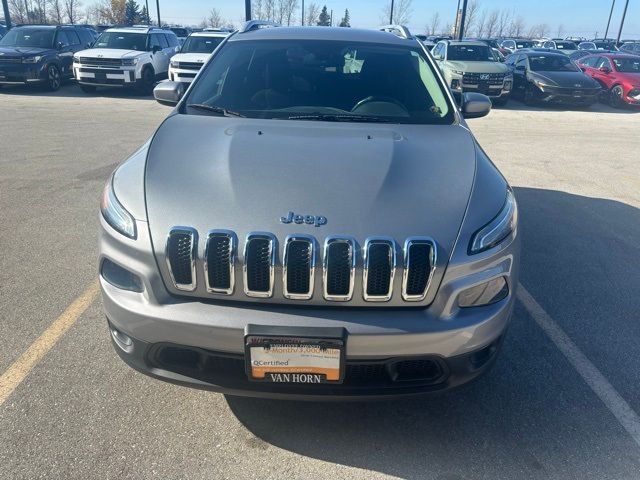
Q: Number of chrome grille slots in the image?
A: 7